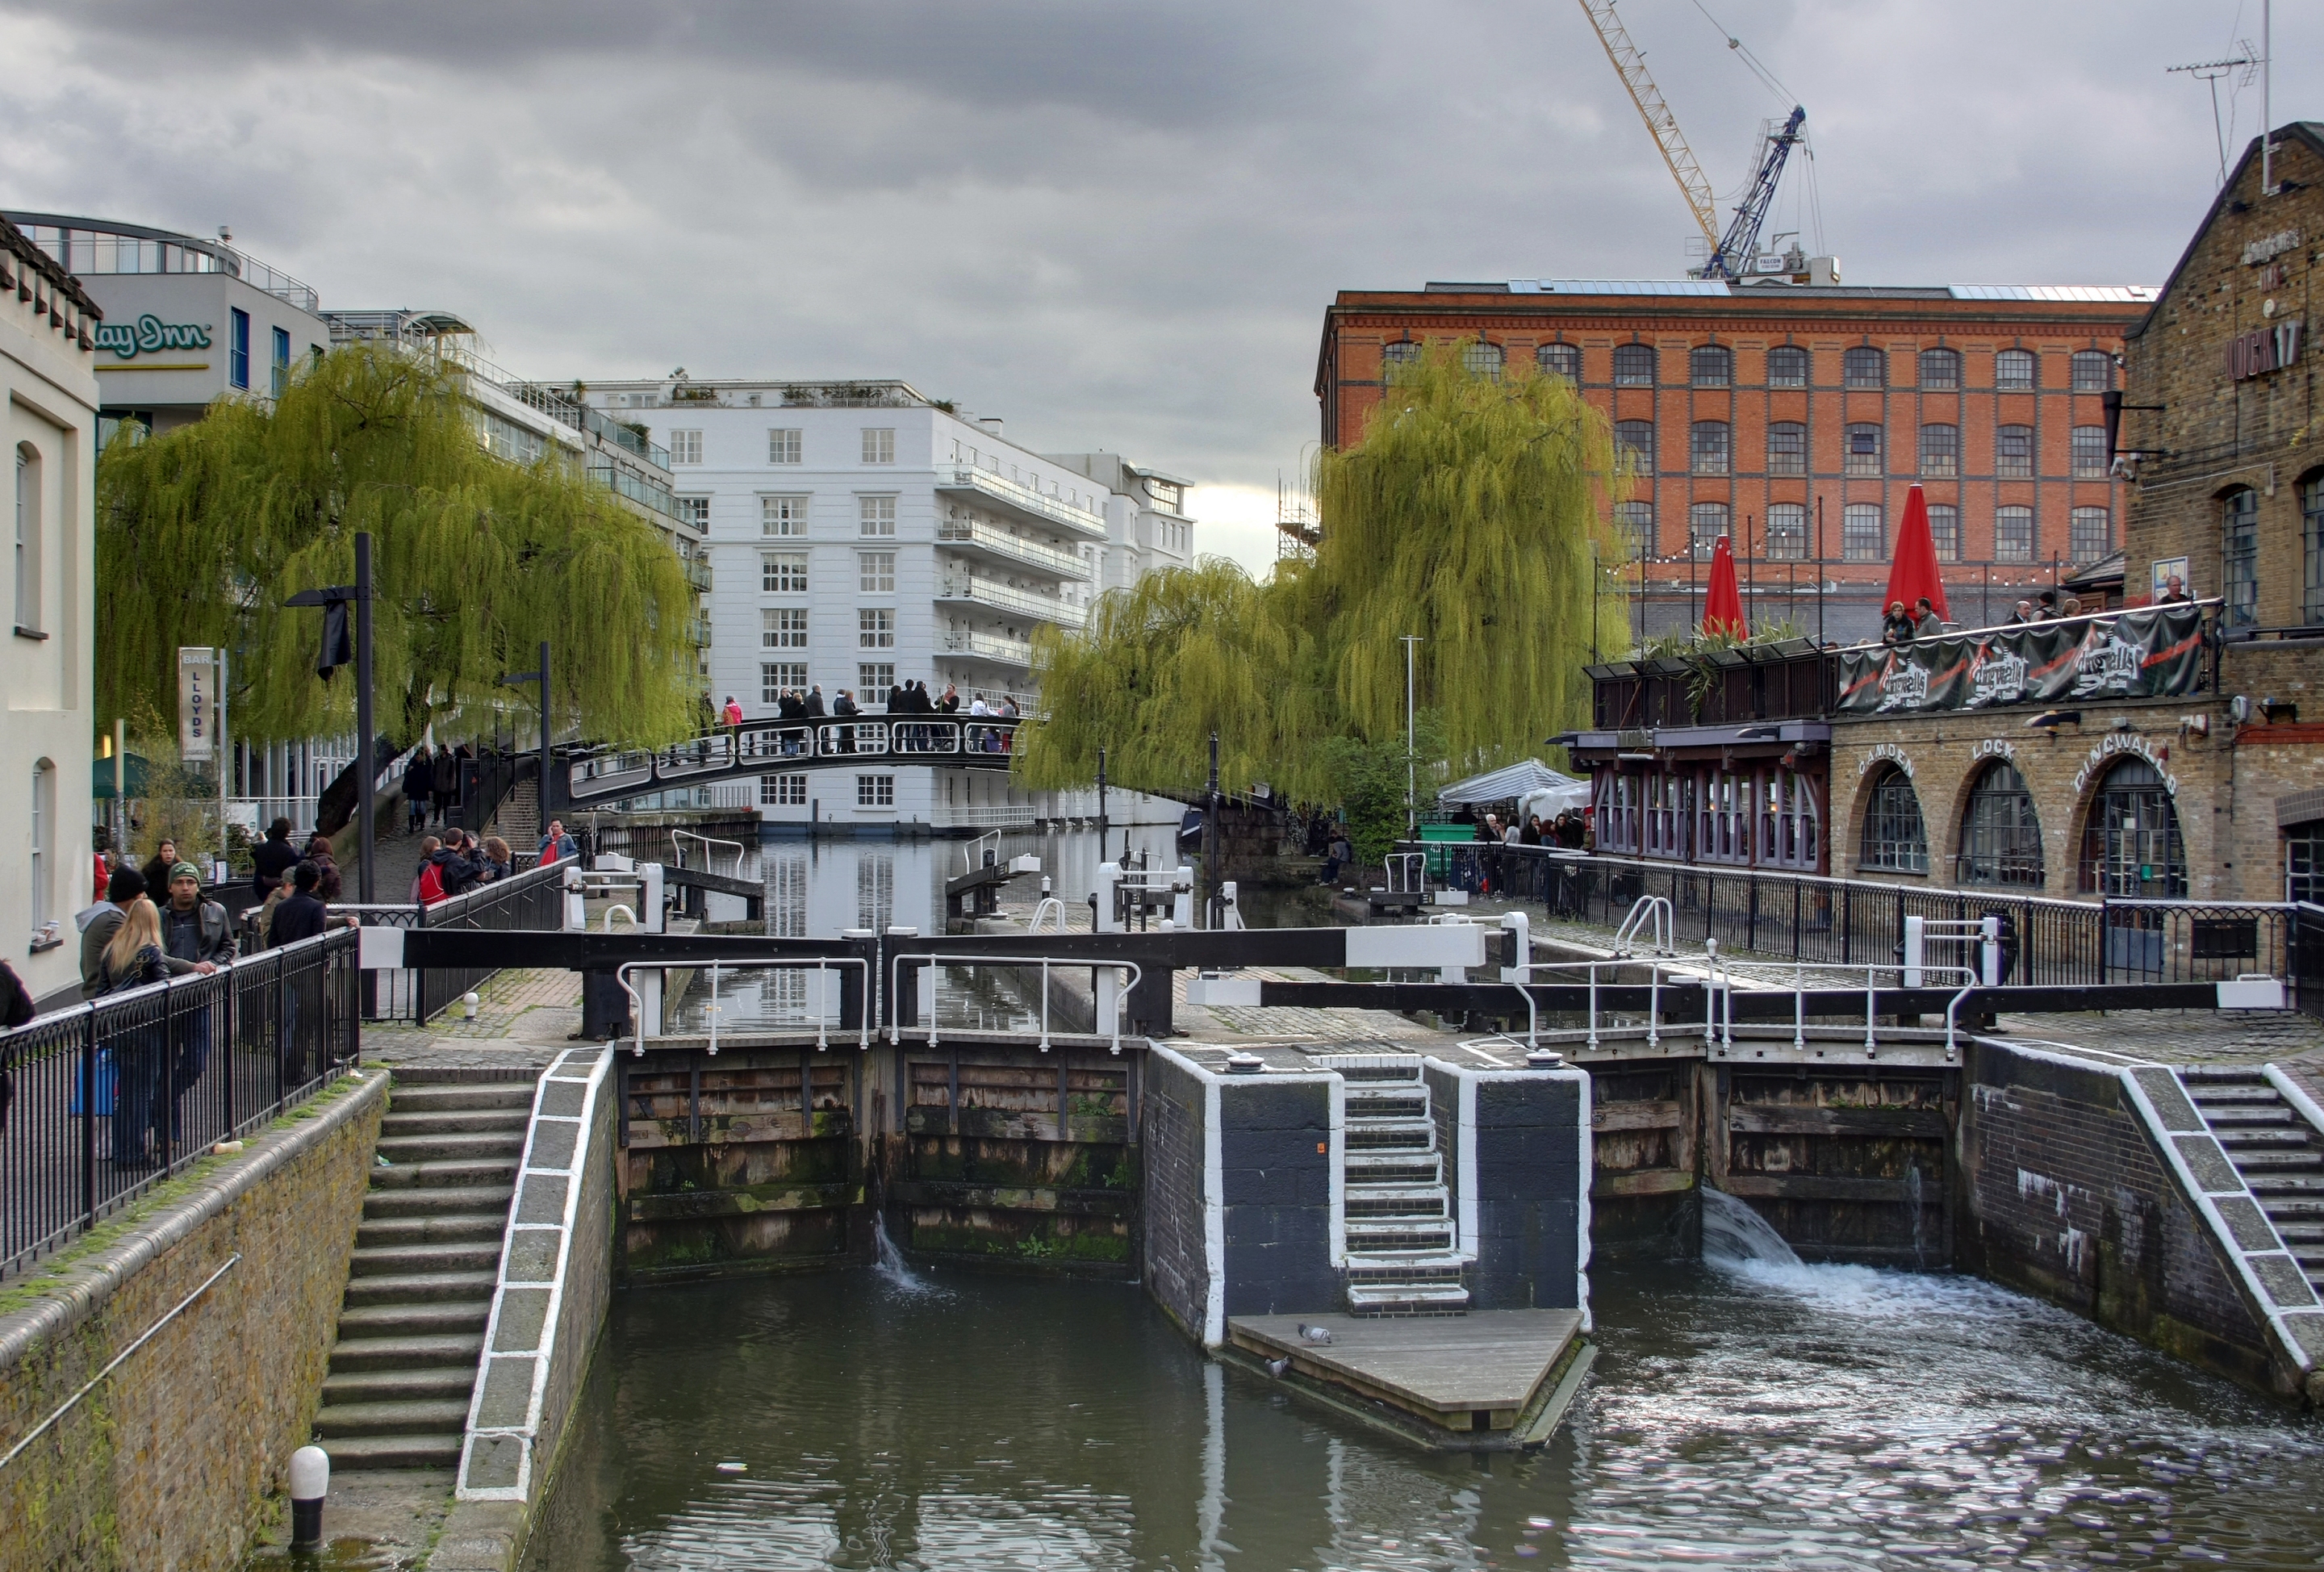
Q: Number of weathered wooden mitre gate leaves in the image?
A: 4